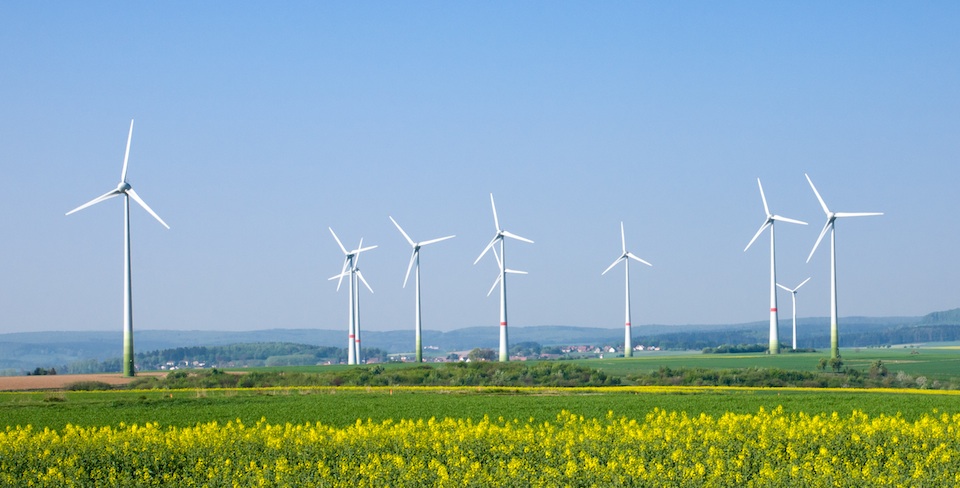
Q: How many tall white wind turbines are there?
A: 10